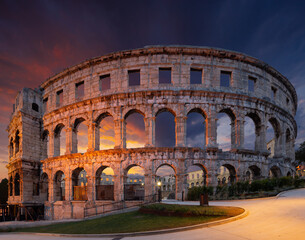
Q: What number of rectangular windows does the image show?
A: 11